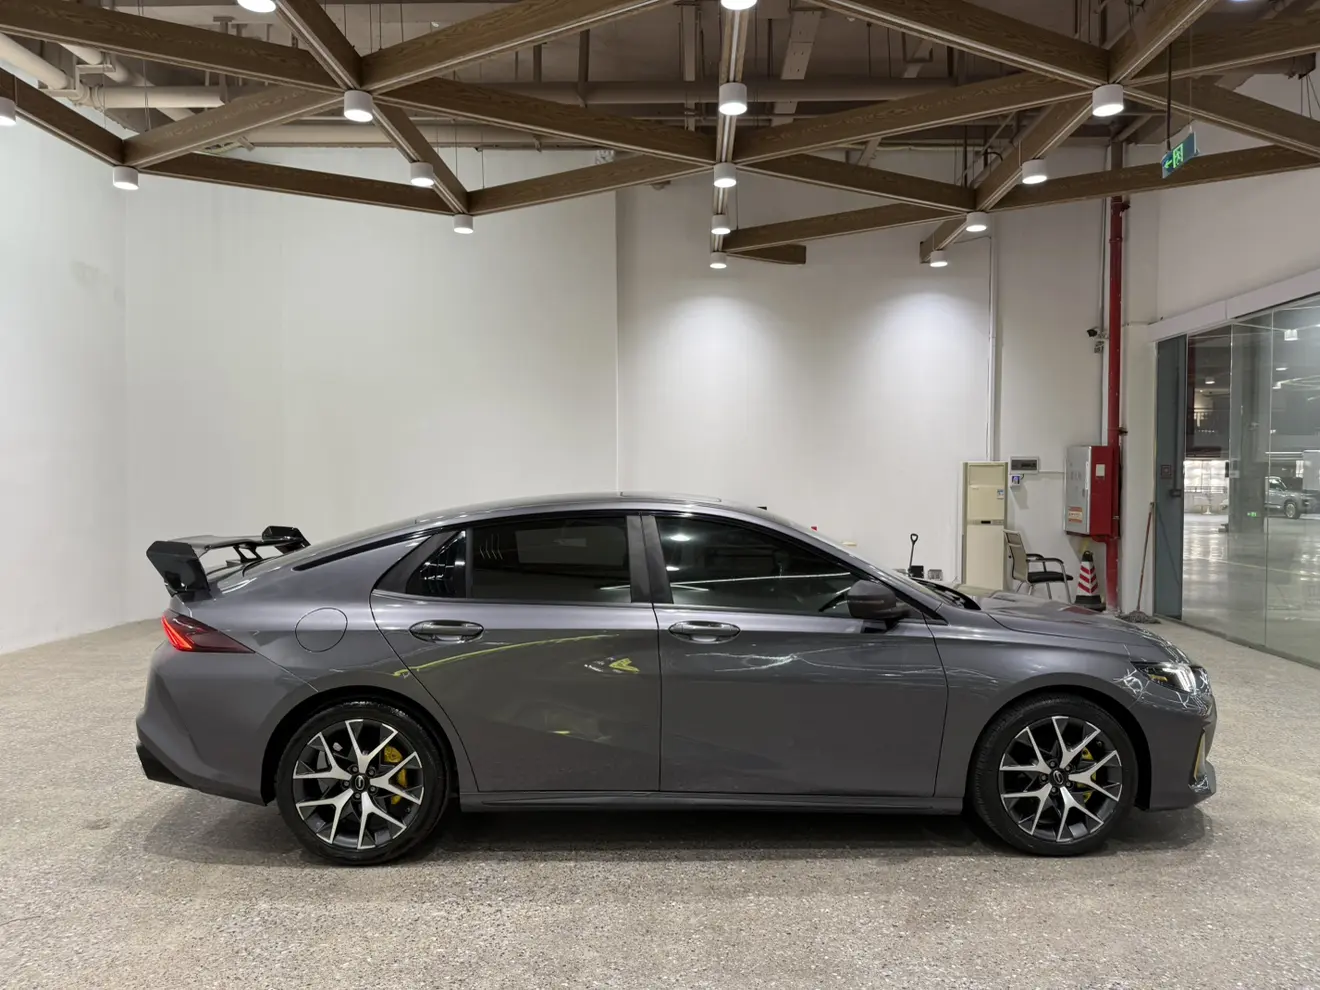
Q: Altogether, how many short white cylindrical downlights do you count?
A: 15